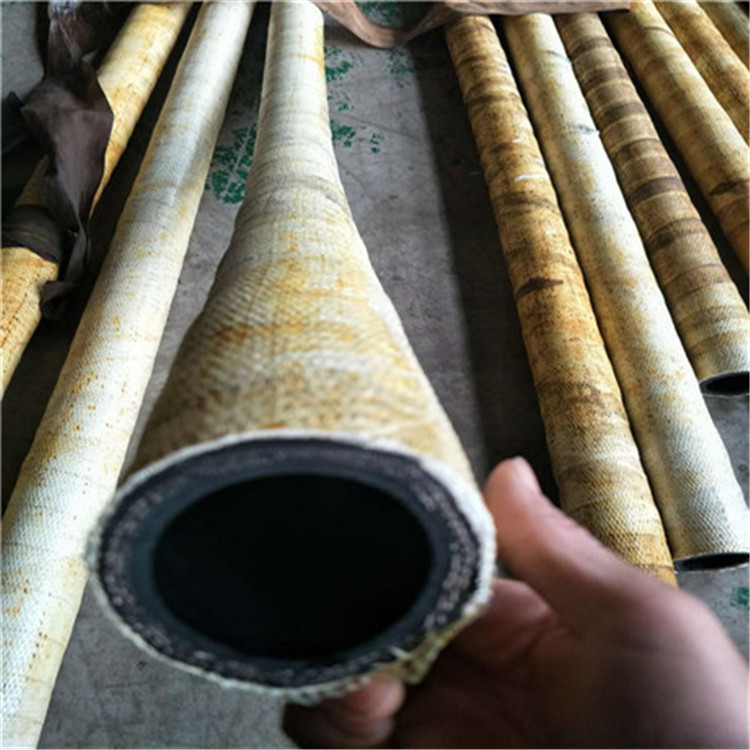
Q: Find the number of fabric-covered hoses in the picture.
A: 9